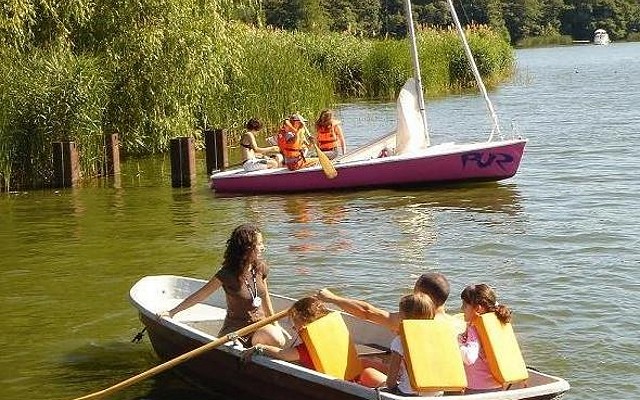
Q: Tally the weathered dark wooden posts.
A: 4